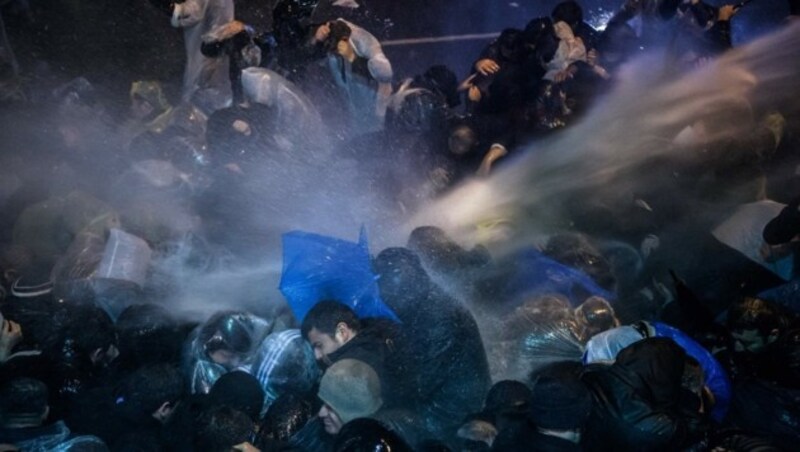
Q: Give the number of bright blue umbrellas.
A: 1